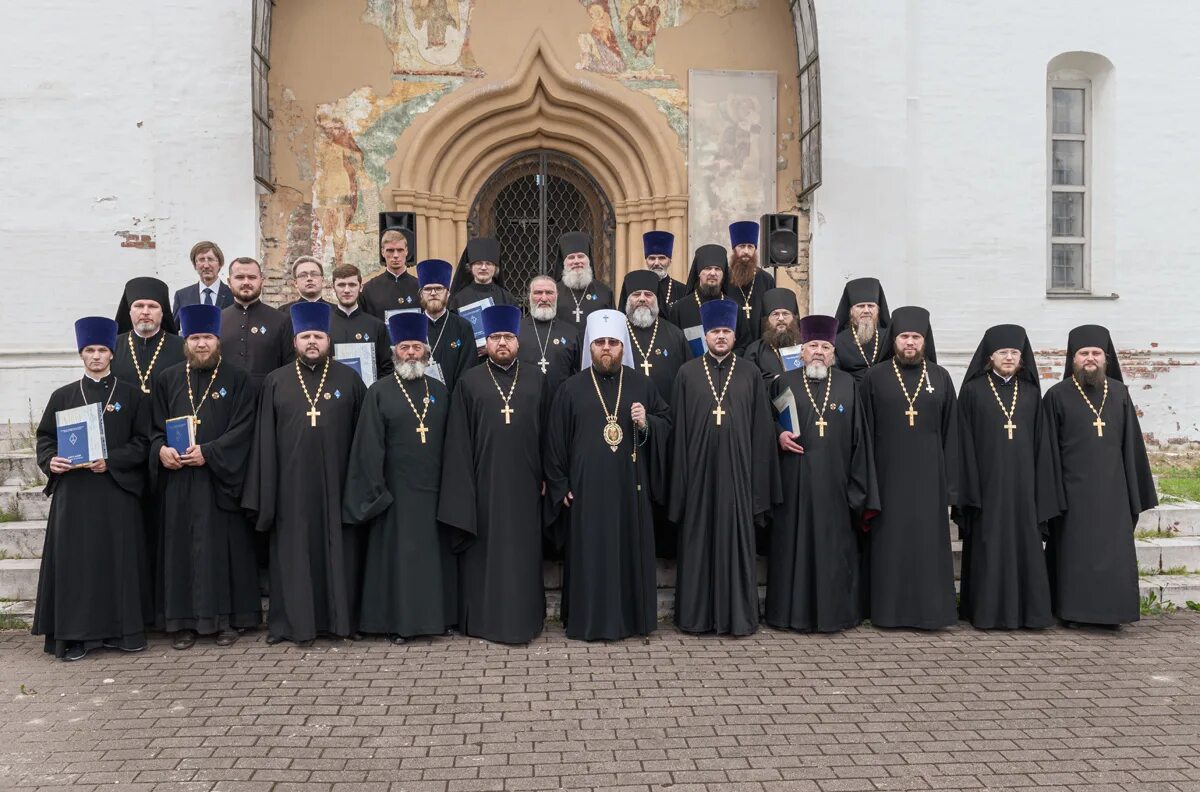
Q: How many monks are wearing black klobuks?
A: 10